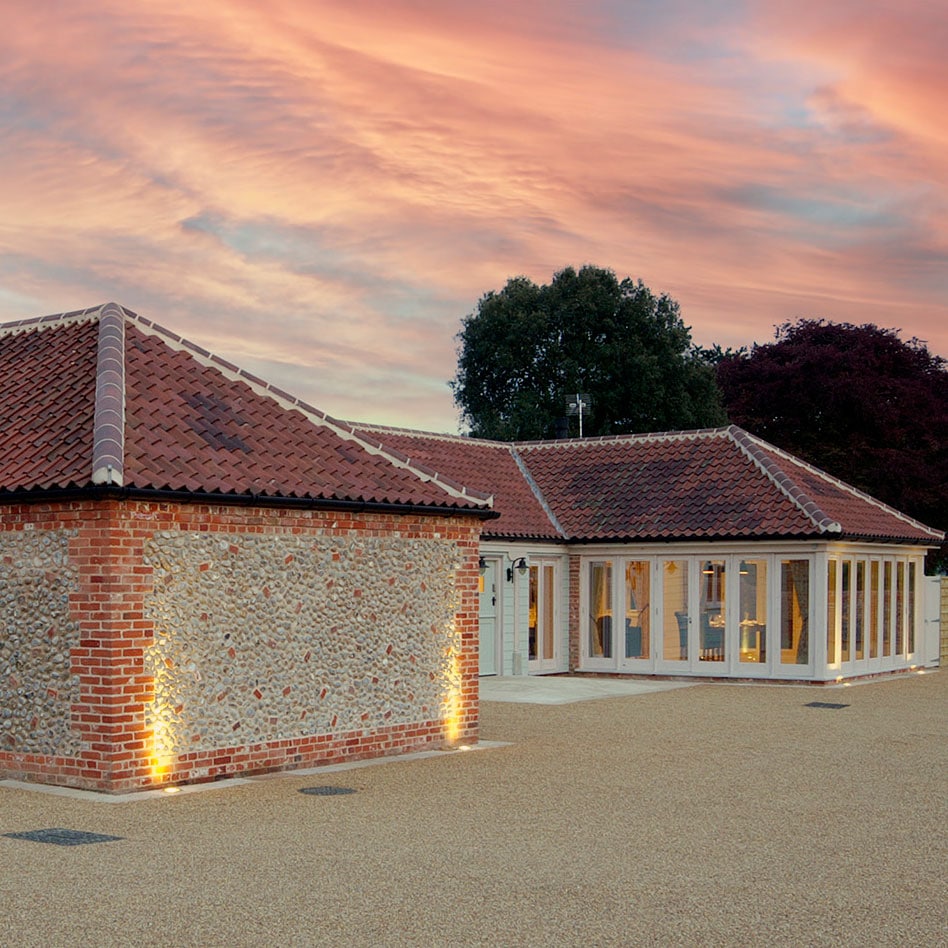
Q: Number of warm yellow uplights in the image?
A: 4